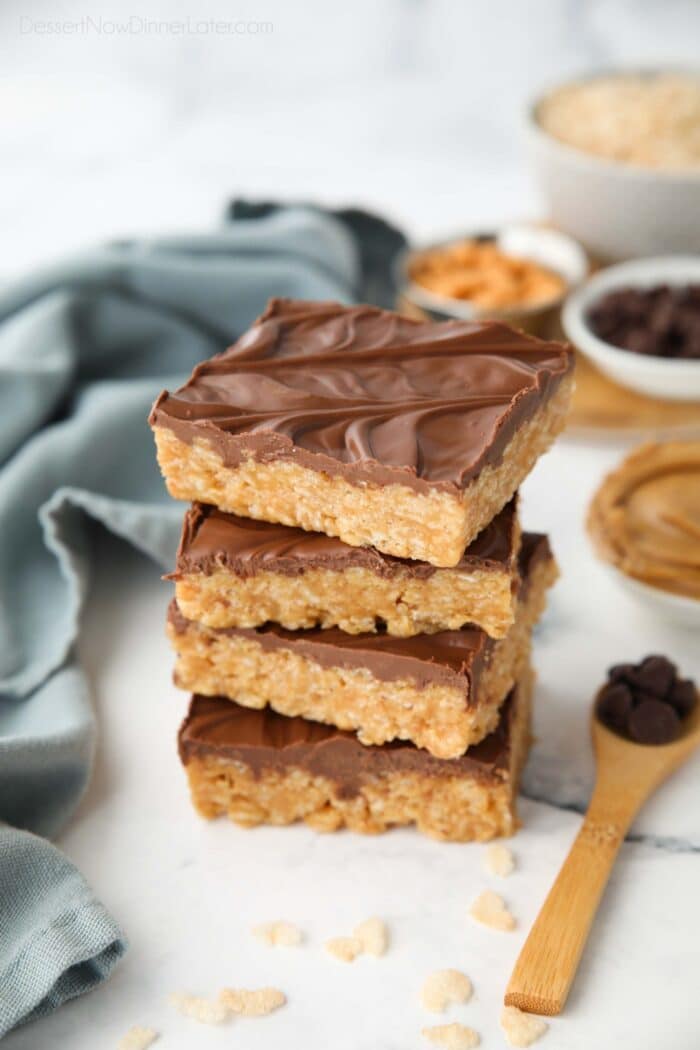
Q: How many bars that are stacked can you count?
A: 4